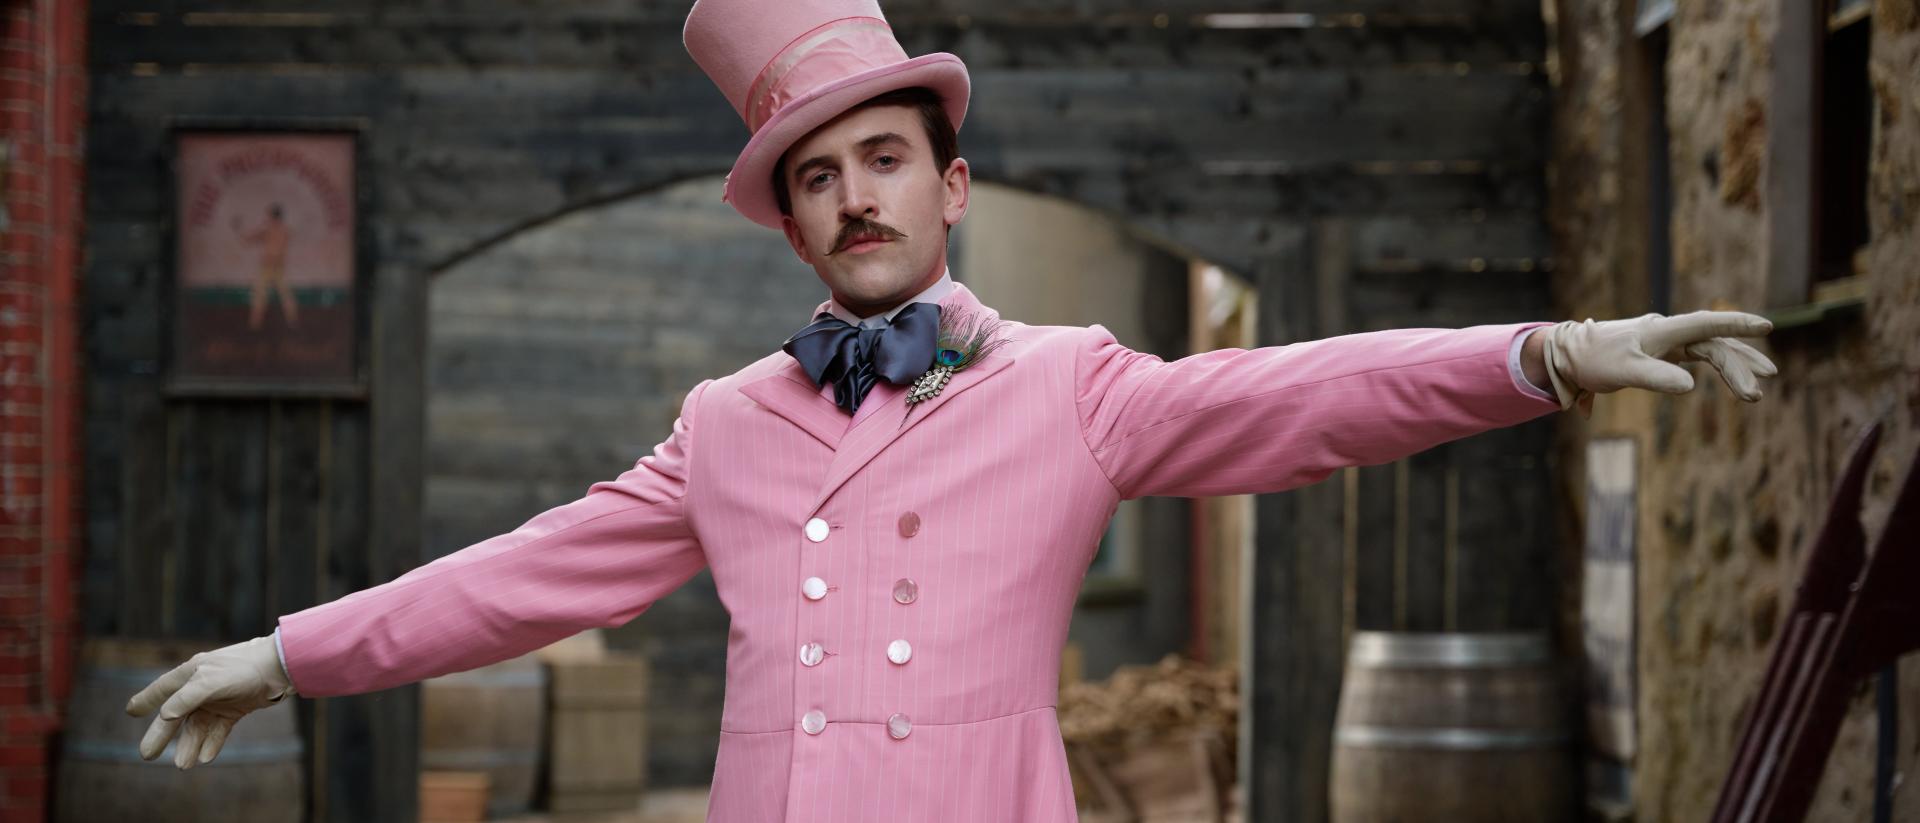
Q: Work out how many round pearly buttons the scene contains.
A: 8